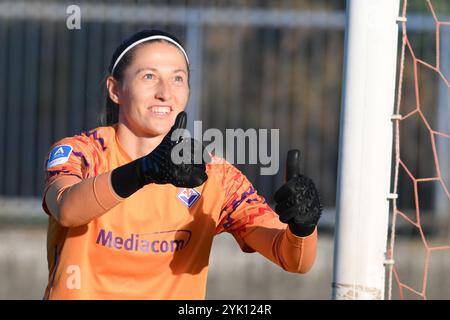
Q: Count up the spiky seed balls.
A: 0